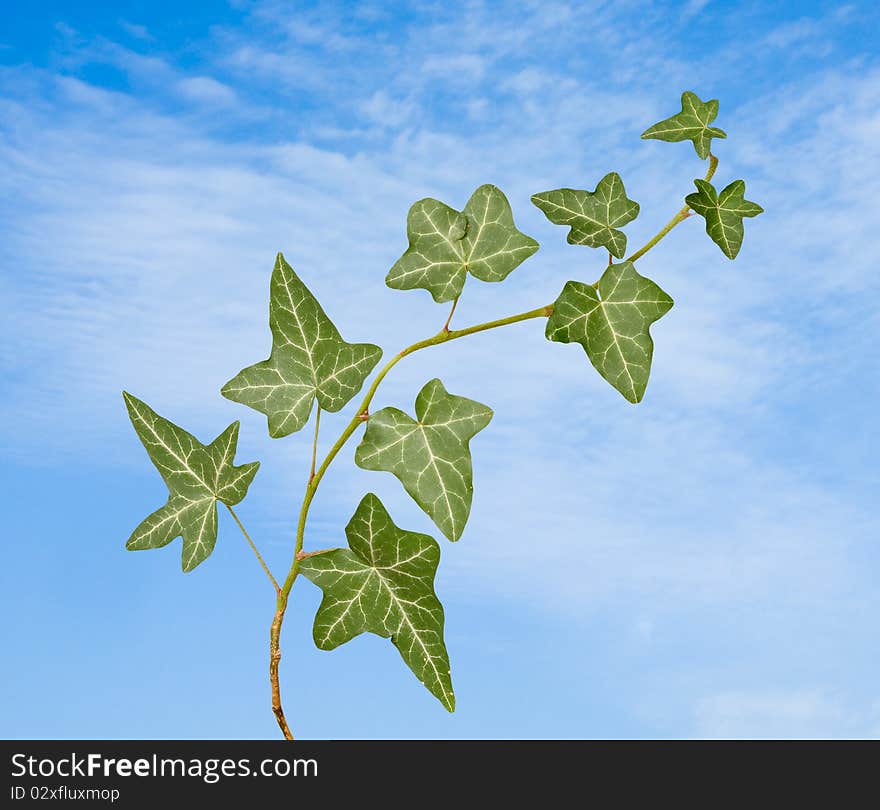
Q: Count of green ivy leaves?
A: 9